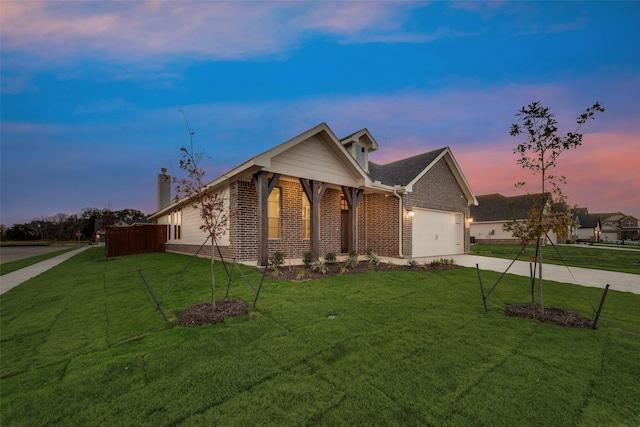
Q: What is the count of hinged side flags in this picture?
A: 0